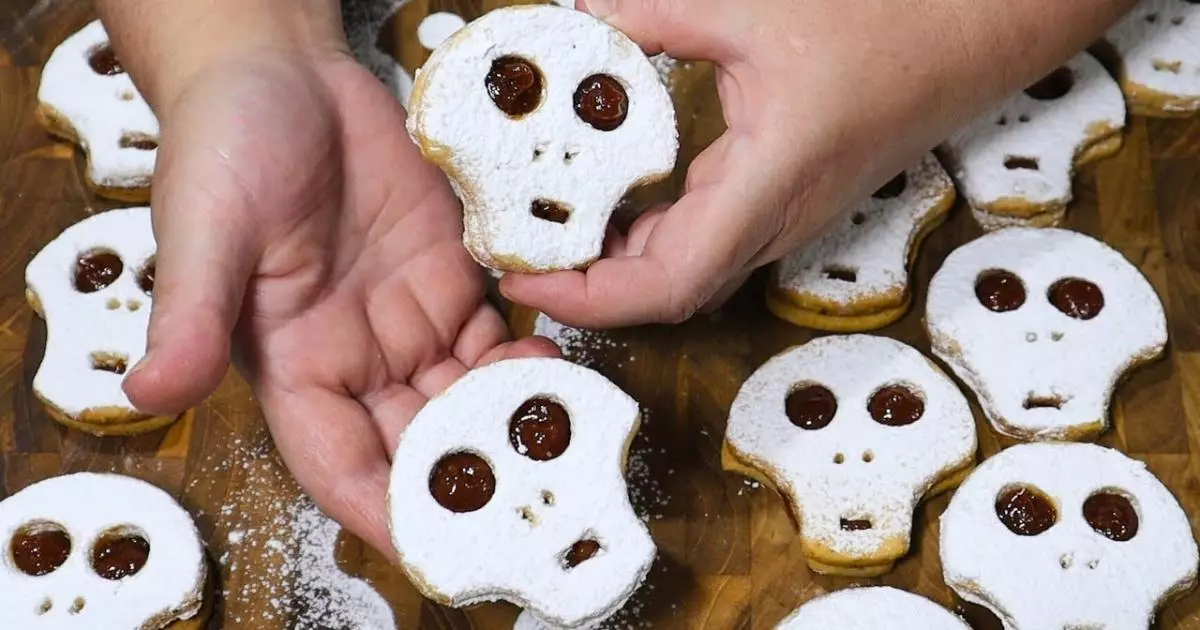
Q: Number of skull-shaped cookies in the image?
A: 12